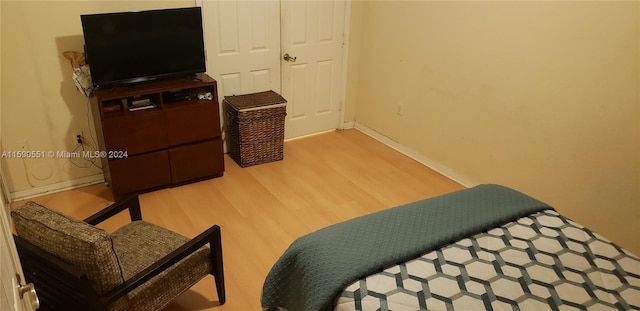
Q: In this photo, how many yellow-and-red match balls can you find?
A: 0